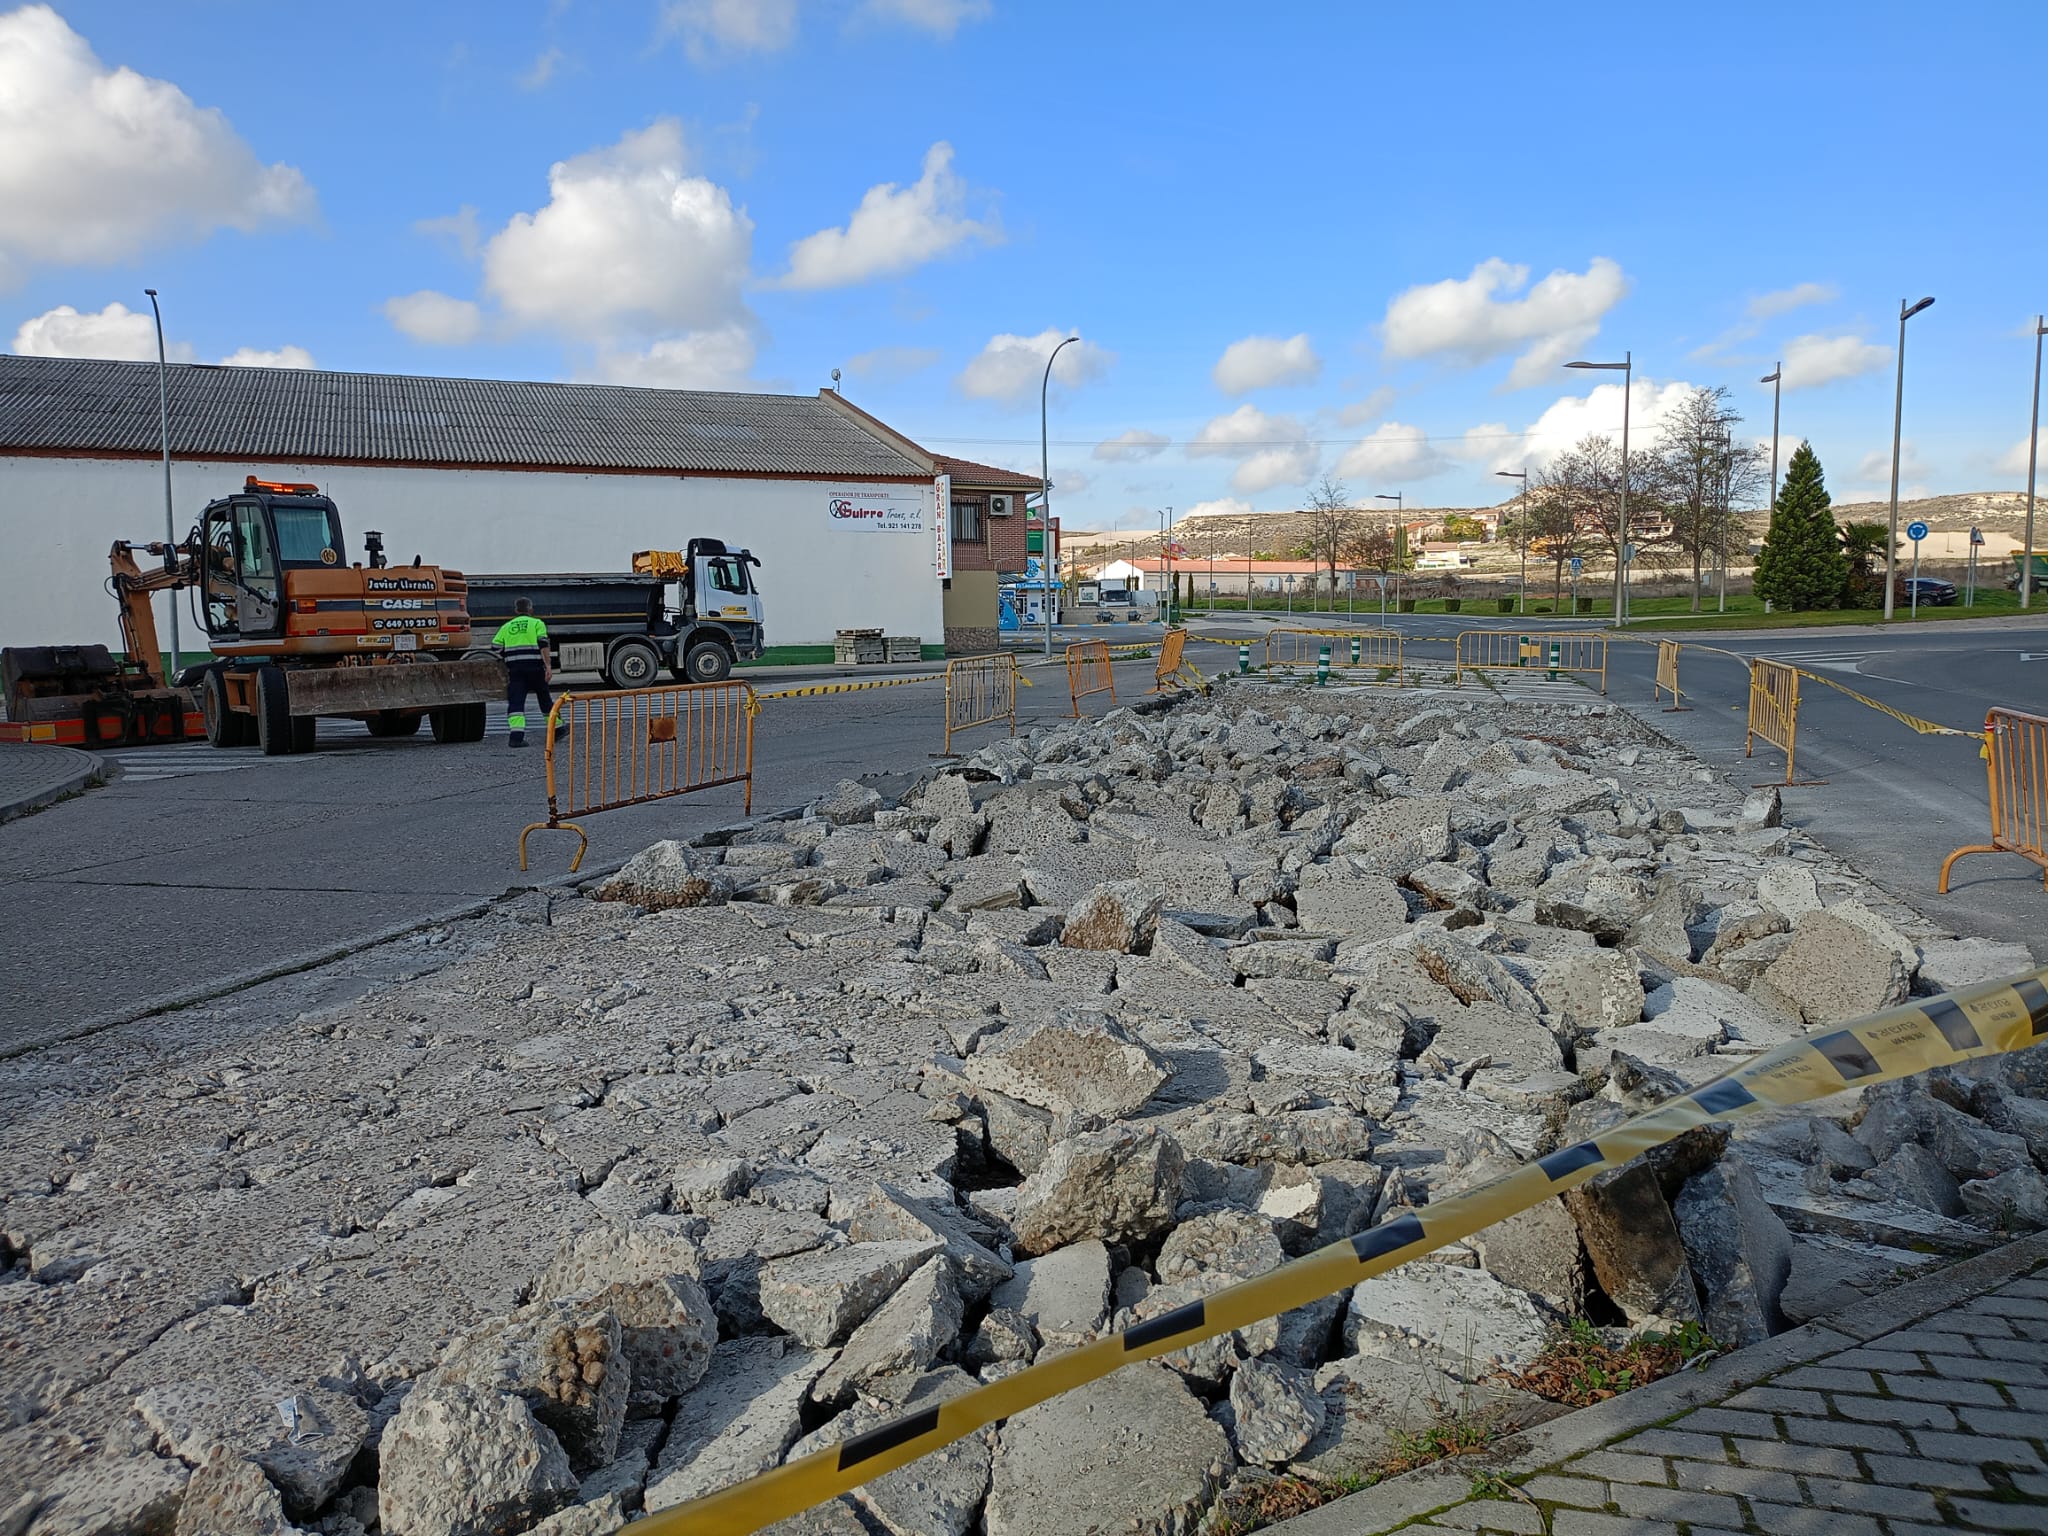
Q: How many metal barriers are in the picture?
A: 9